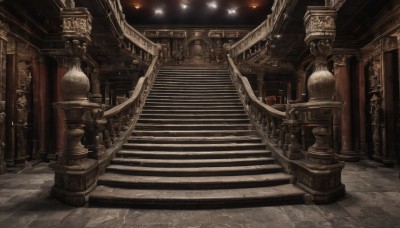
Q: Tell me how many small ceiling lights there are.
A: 6